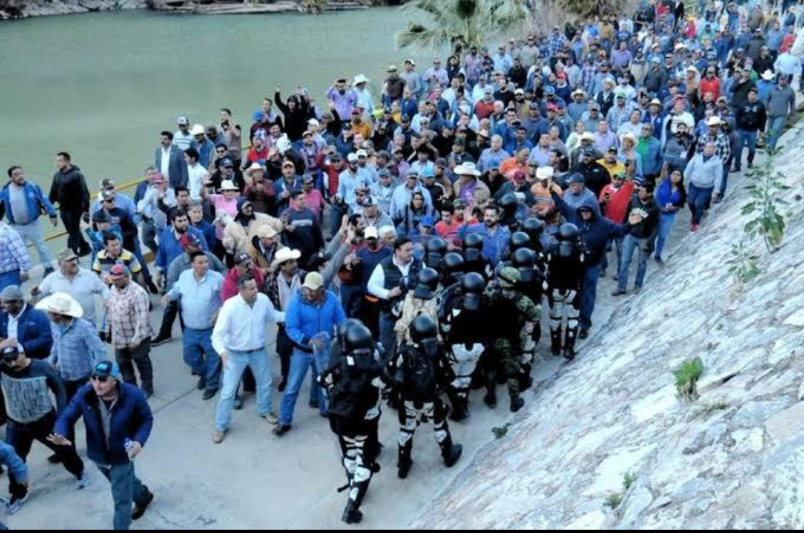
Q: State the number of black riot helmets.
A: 13